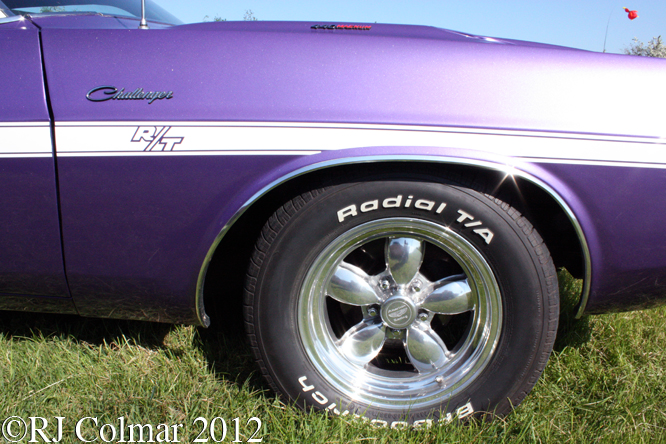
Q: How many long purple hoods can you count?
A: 1